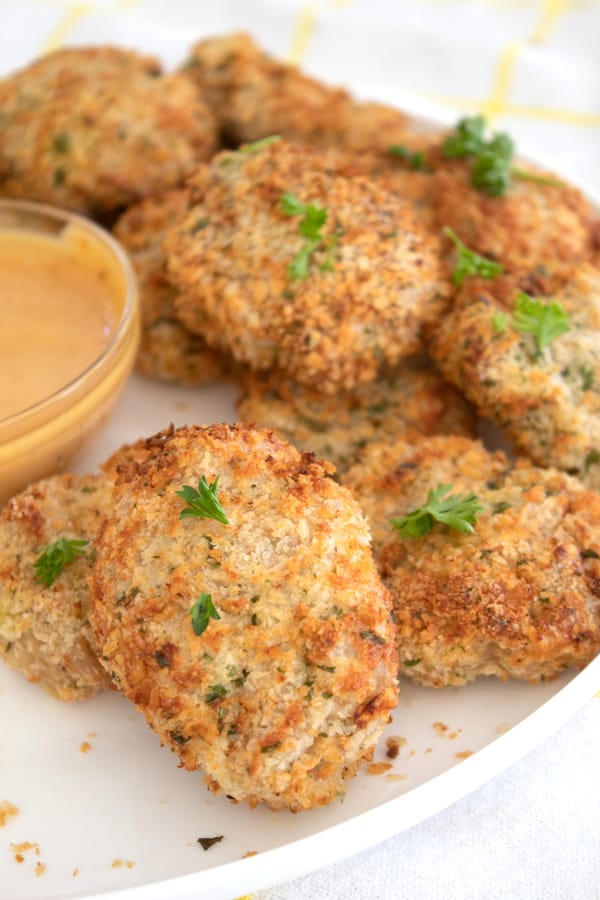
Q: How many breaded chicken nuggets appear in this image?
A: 10